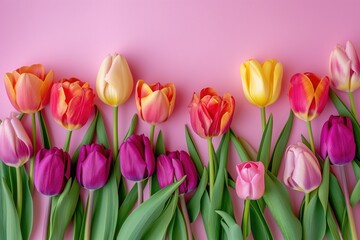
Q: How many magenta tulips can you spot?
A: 5